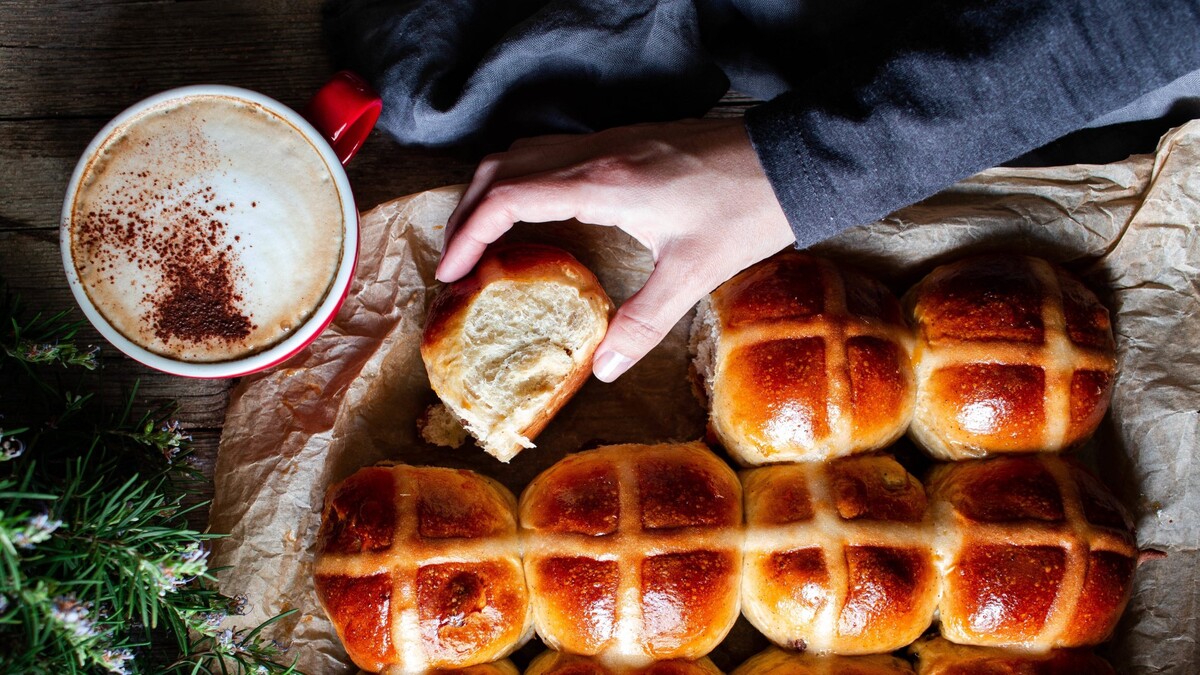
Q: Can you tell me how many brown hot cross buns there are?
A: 11